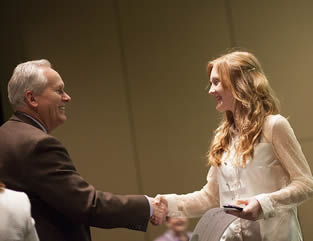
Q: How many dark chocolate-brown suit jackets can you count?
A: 1